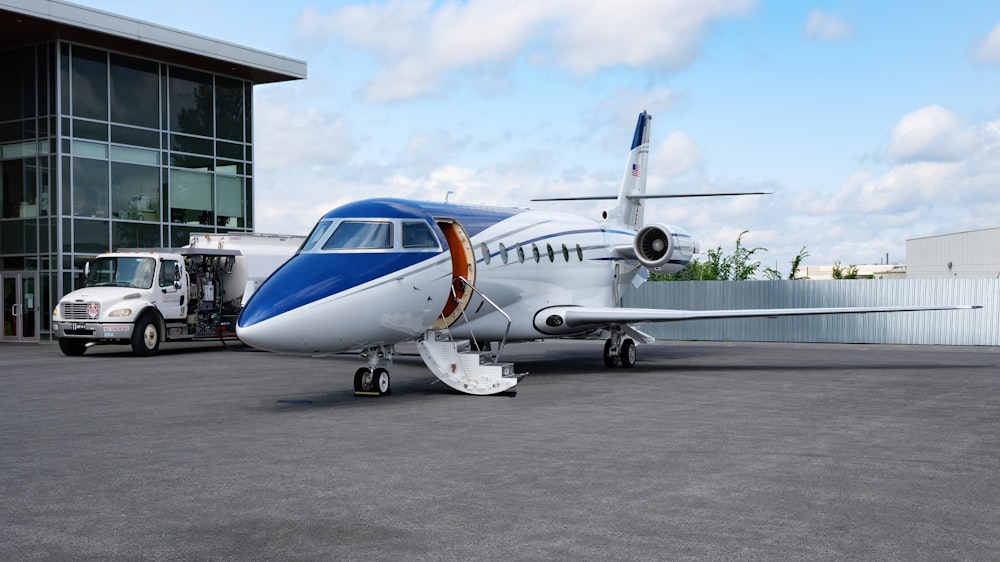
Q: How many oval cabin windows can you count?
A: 7